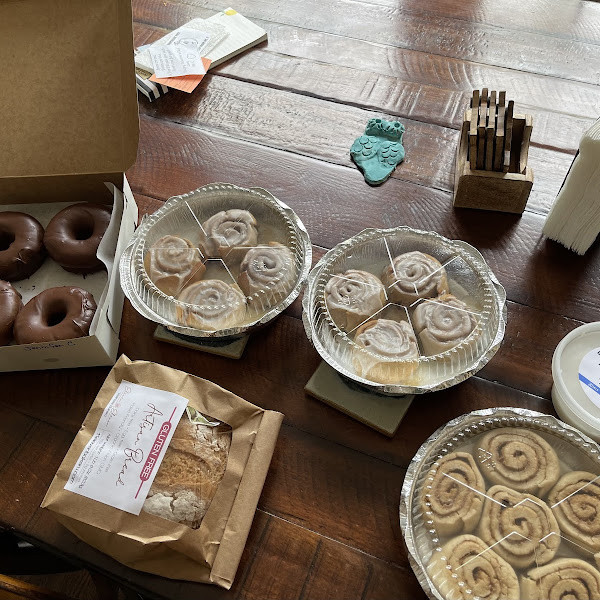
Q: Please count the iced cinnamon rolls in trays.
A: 8